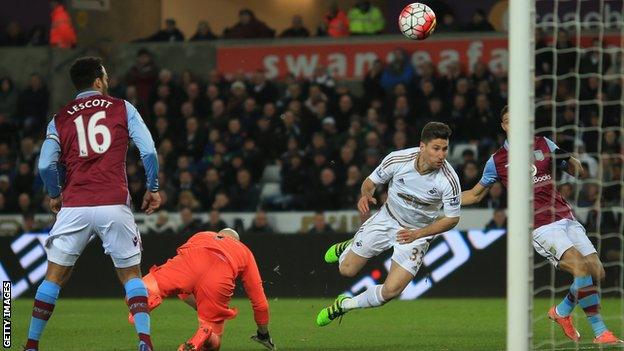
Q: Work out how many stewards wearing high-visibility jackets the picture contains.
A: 3